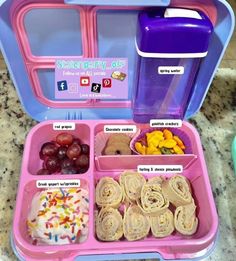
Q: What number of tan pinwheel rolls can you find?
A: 8